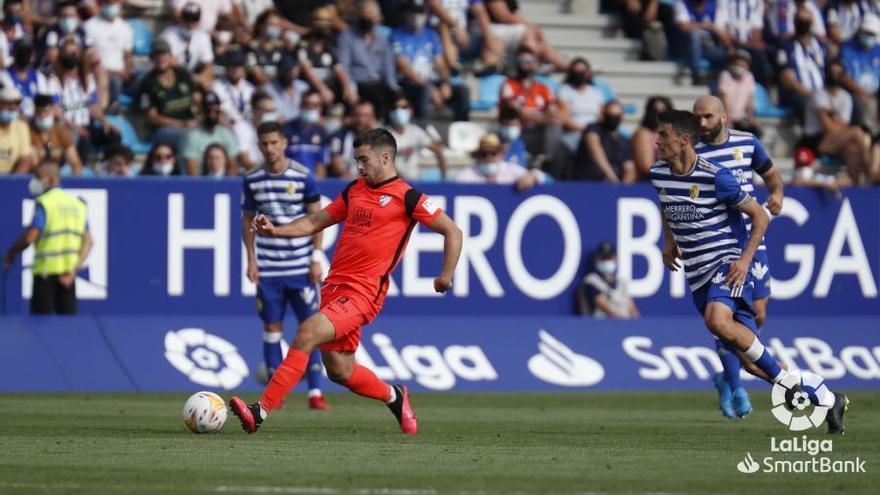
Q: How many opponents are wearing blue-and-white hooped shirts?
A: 3